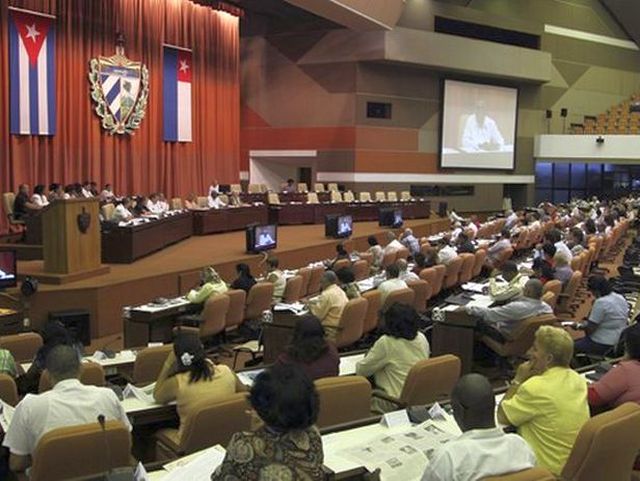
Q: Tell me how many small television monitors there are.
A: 4